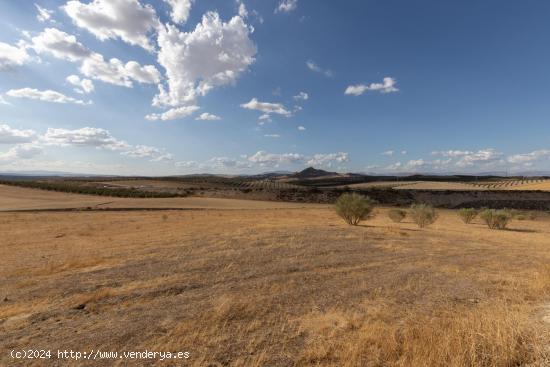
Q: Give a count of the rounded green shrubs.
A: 5